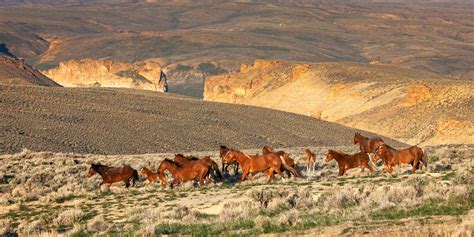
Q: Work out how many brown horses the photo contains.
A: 11